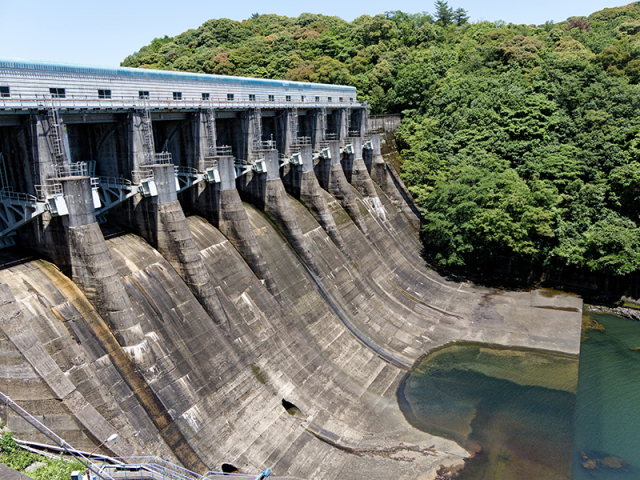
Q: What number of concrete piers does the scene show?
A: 8